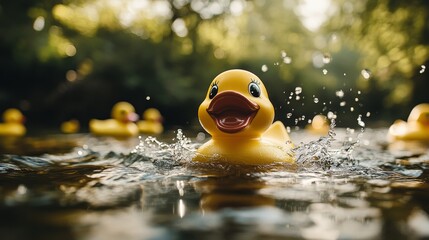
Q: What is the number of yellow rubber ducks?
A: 7